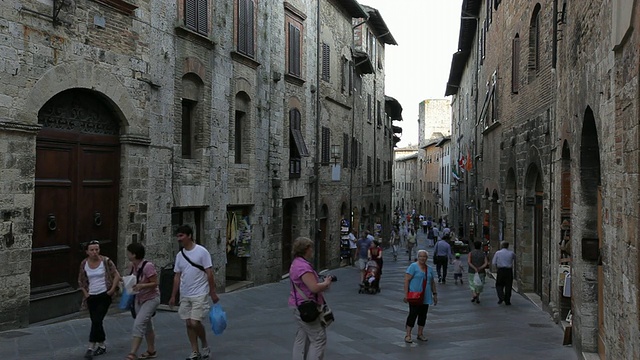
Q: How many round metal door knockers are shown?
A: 2